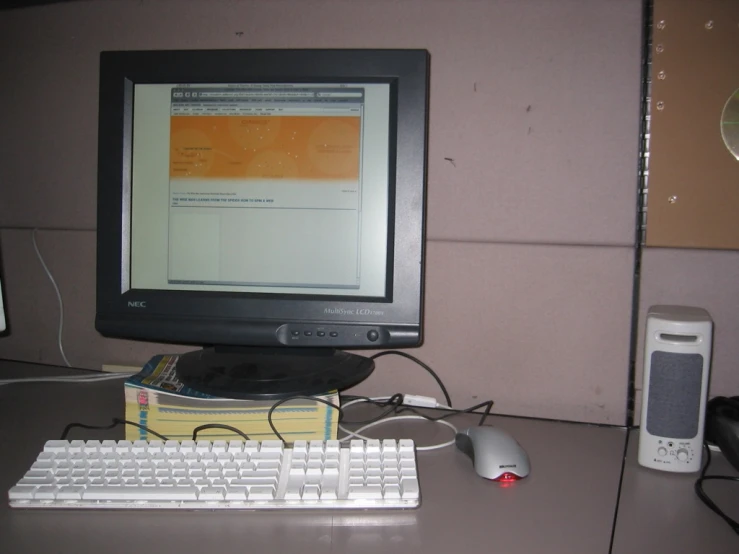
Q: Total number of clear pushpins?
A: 6